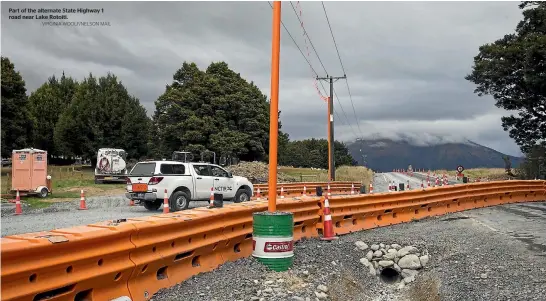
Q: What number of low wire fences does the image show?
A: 1